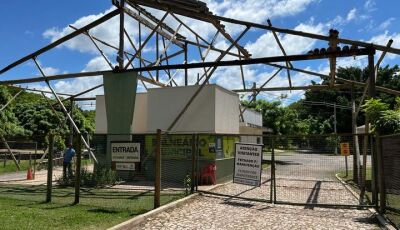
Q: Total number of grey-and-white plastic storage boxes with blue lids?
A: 0